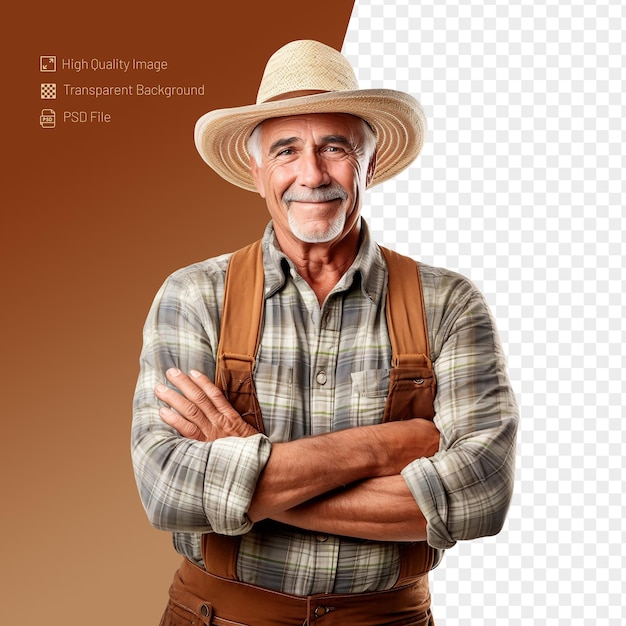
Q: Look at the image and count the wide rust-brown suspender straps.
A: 2